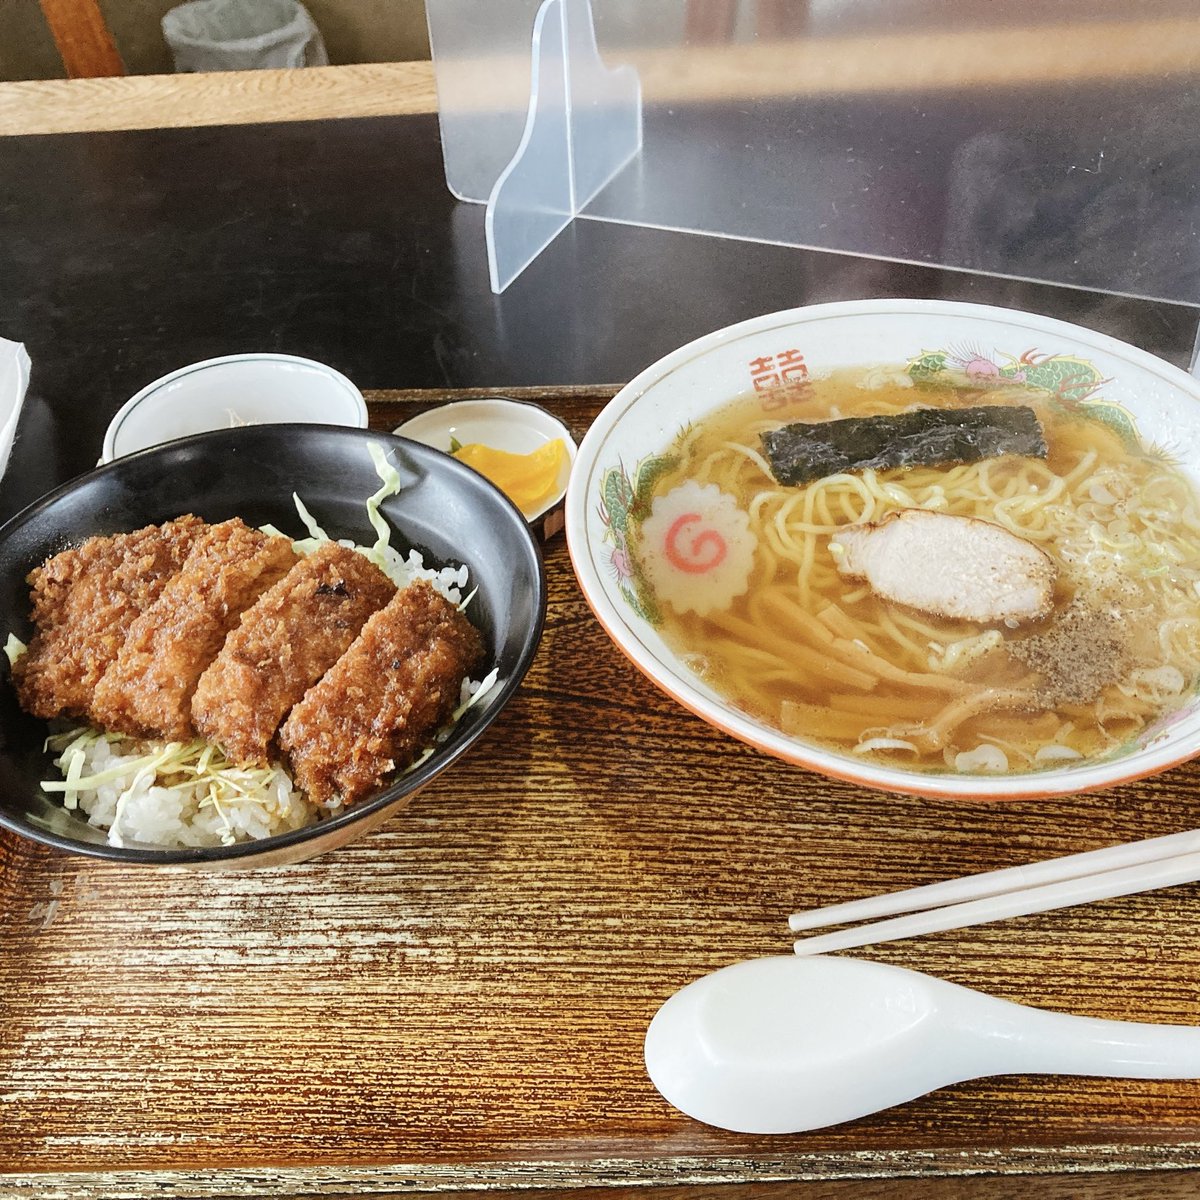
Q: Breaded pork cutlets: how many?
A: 4